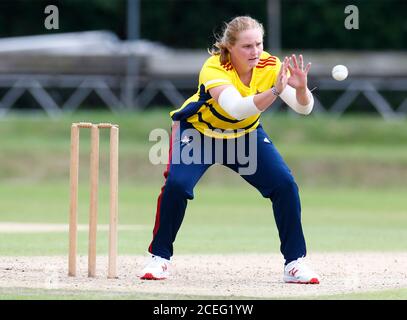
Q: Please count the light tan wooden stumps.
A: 3